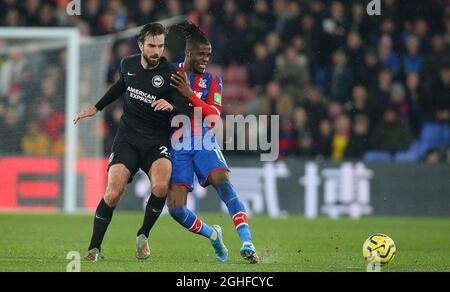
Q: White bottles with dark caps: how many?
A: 0